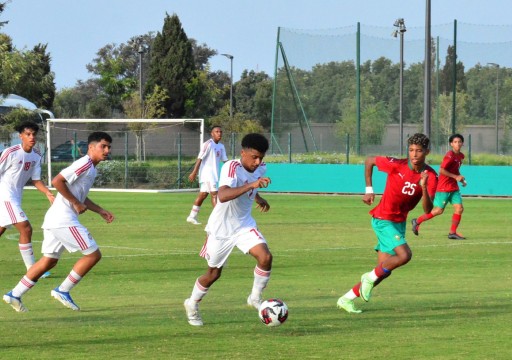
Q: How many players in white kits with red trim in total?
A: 4